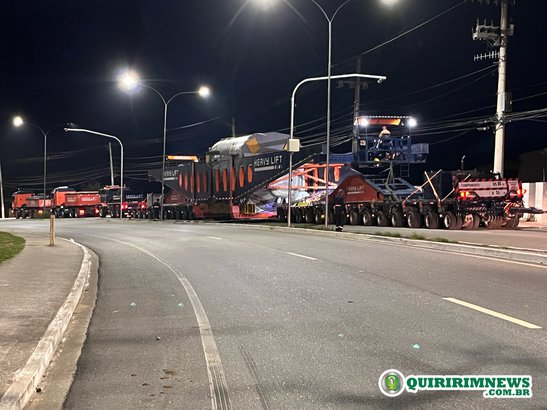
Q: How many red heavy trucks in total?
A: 2